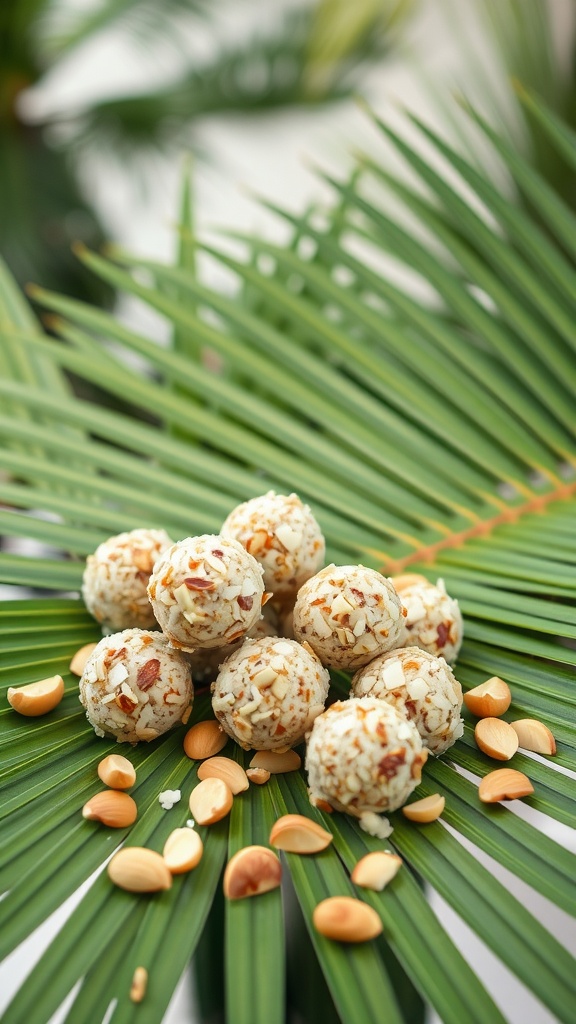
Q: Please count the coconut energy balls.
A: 9